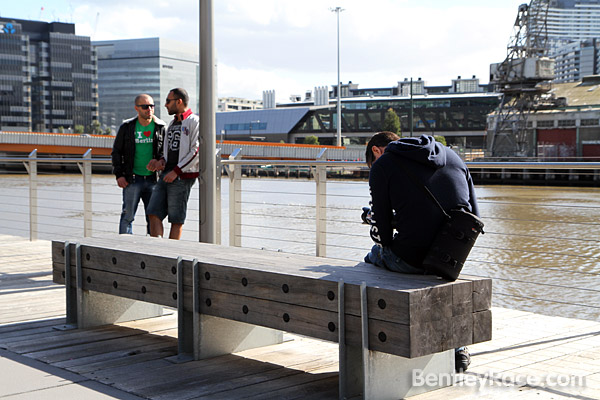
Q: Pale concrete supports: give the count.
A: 3